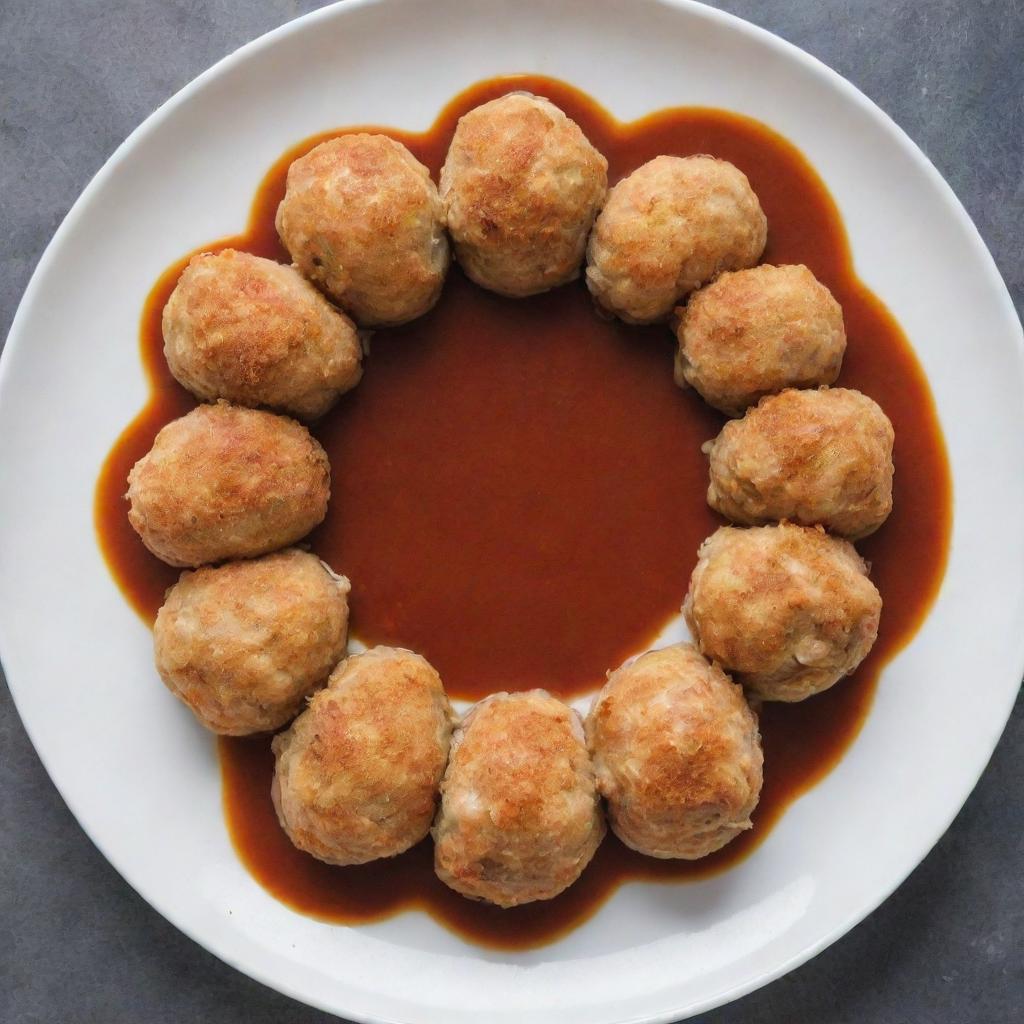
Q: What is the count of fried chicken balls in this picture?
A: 12